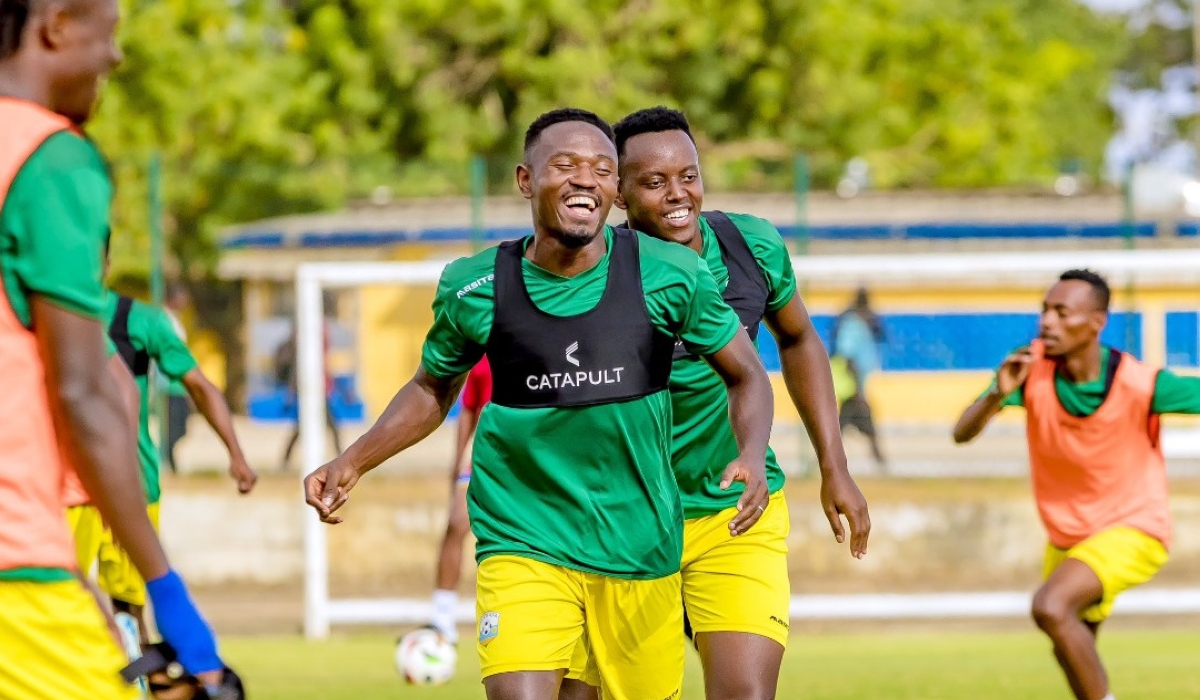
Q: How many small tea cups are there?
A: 0